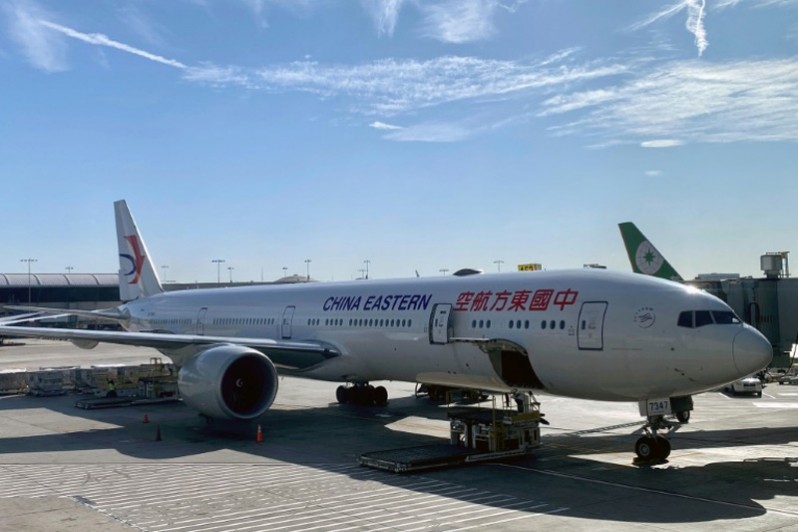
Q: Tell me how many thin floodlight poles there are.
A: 11